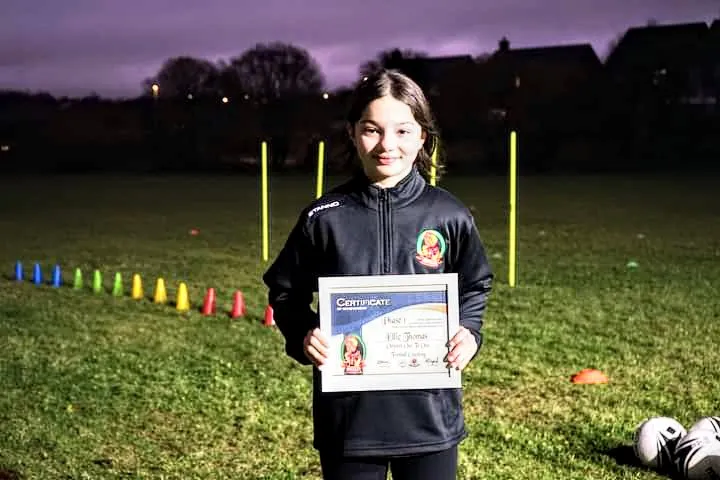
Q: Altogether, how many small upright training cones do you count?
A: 12